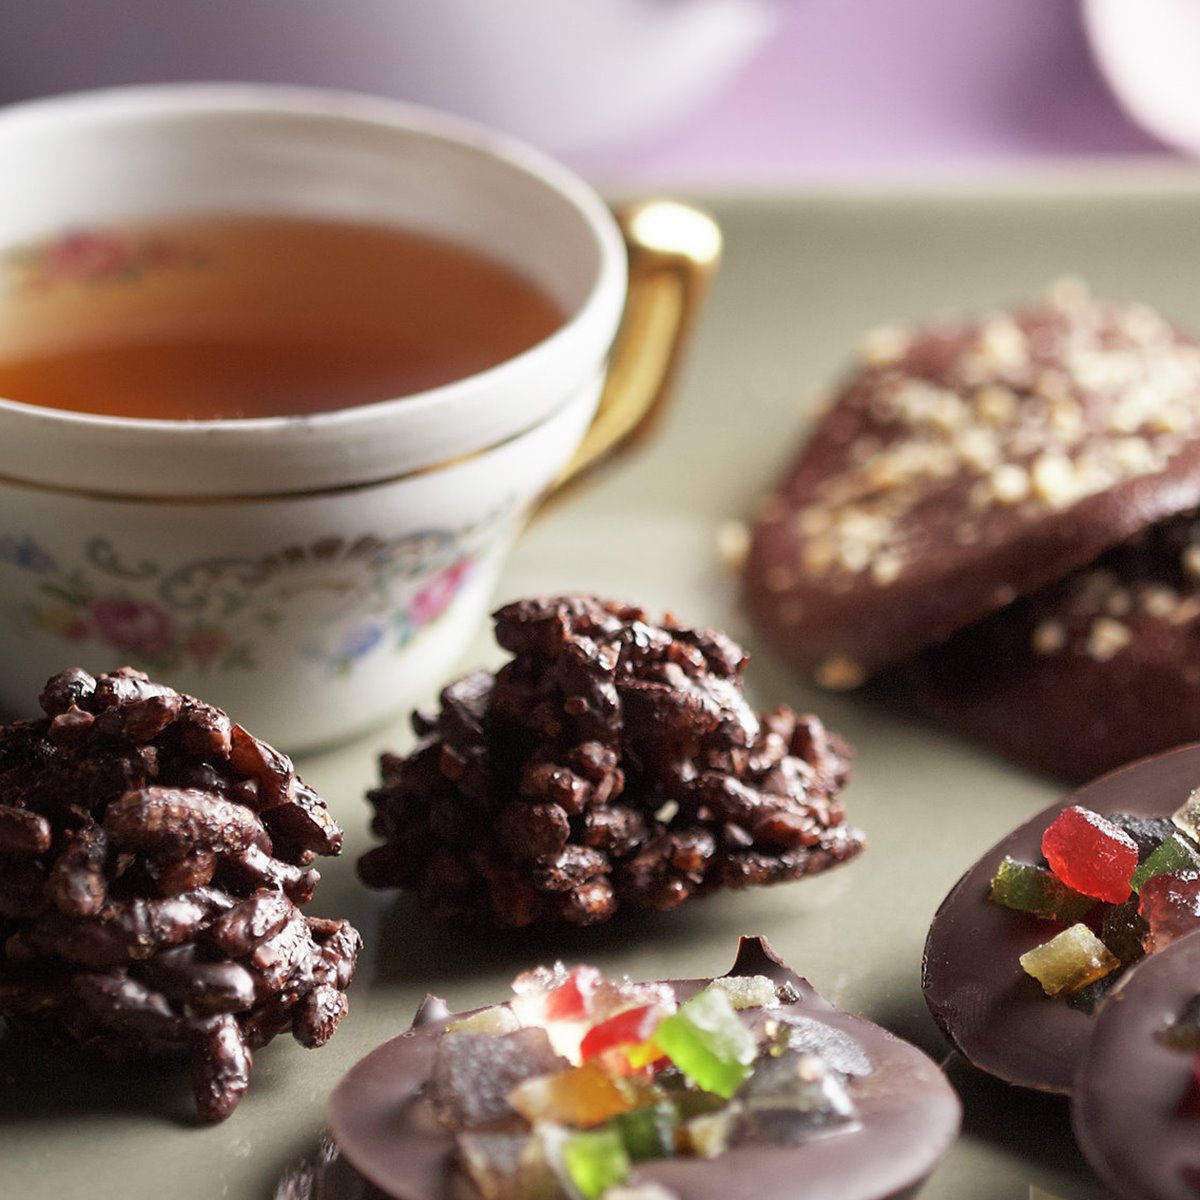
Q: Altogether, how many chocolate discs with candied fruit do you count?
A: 3